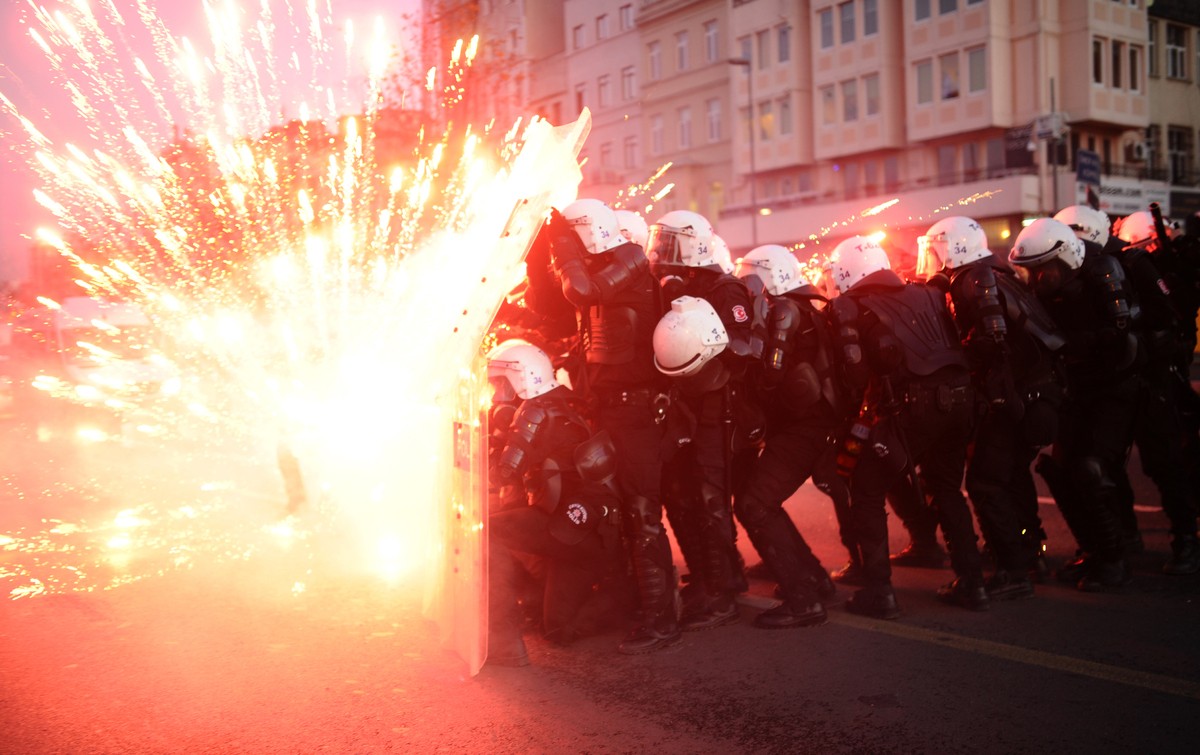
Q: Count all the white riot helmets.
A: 12